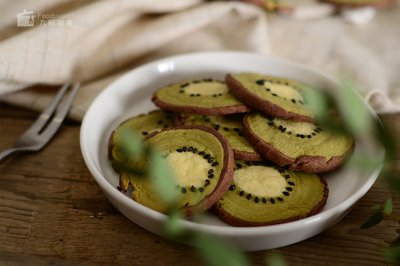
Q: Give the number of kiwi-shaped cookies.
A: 7